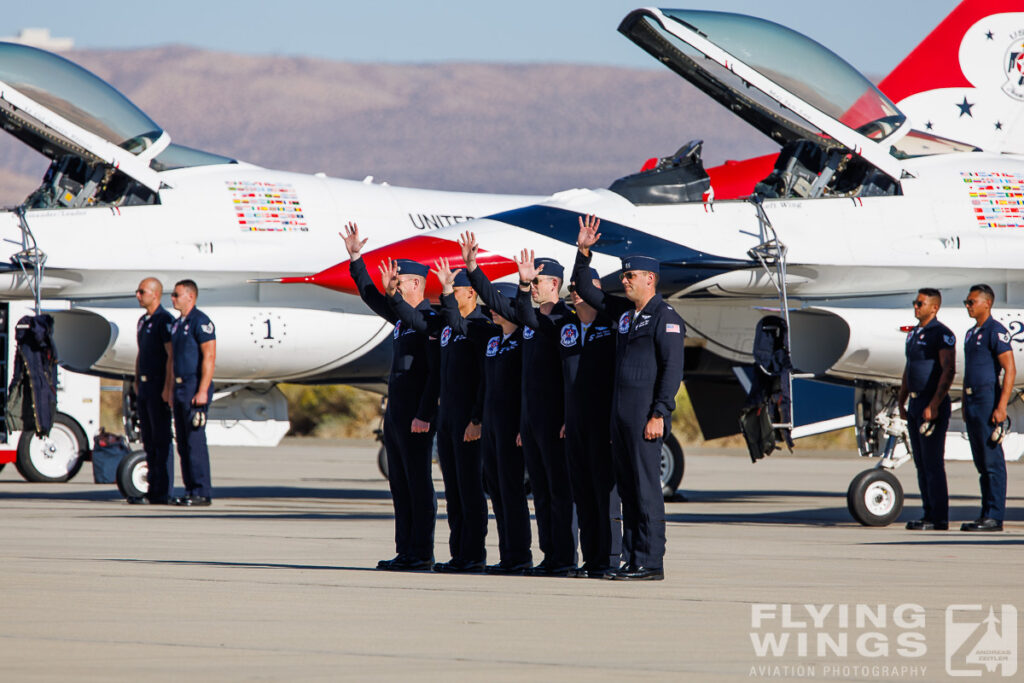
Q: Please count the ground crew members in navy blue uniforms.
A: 4